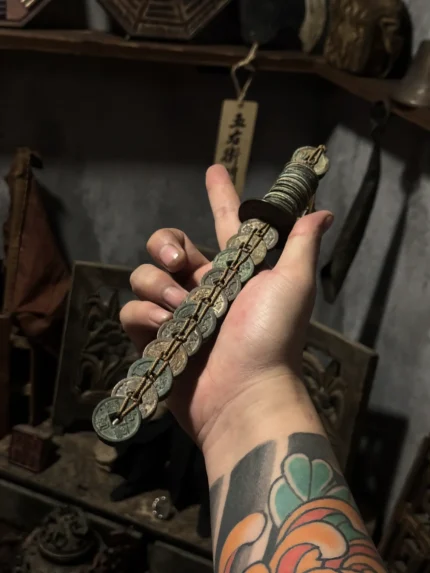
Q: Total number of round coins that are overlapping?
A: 11